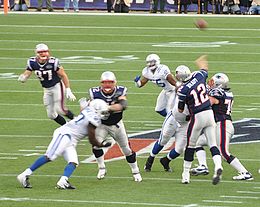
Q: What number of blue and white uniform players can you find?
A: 3